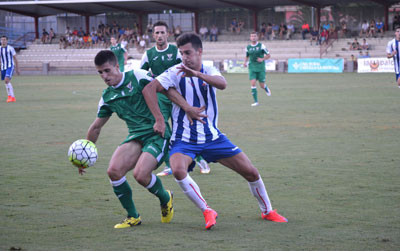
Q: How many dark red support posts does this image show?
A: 7